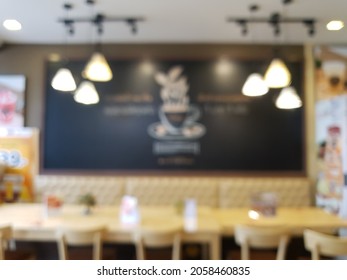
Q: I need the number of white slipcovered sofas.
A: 0